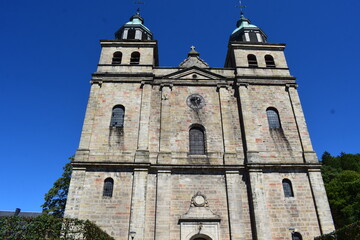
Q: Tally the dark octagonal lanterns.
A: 2